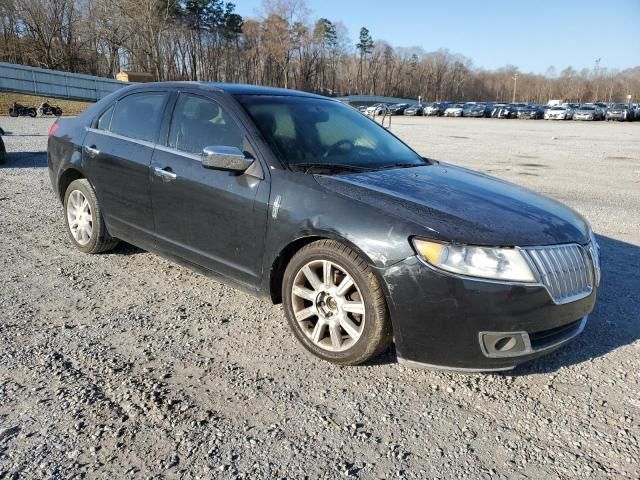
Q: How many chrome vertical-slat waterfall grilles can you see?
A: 1